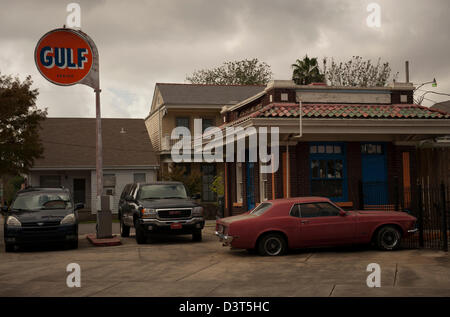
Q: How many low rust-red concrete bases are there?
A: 1